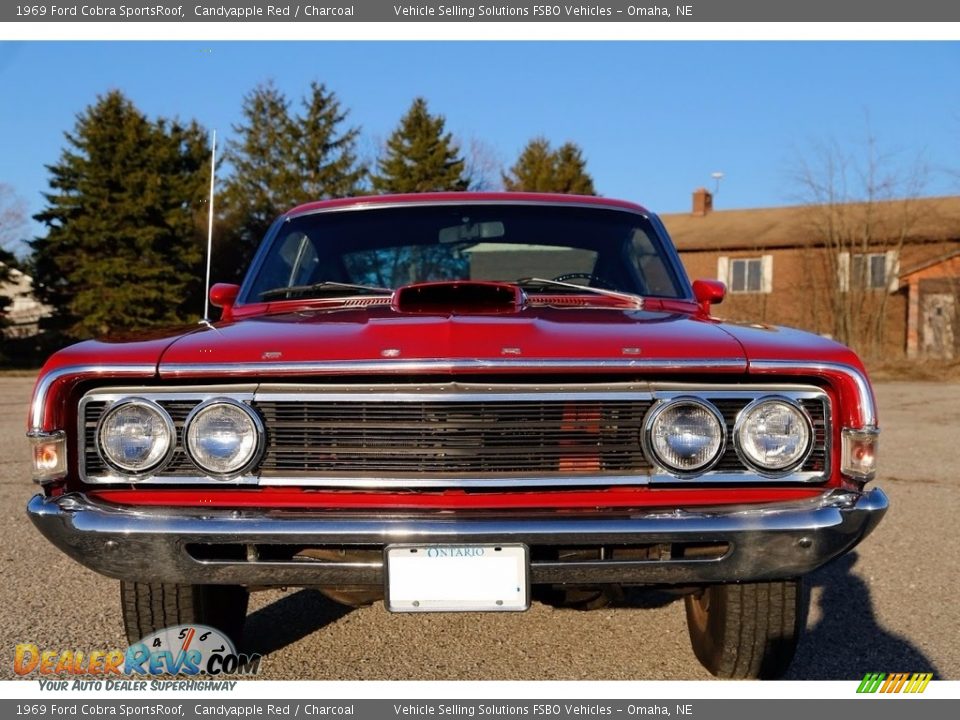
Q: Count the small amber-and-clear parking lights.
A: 2